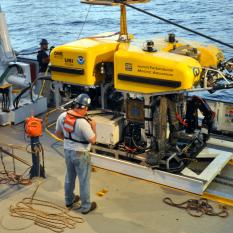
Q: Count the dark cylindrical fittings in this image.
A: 2